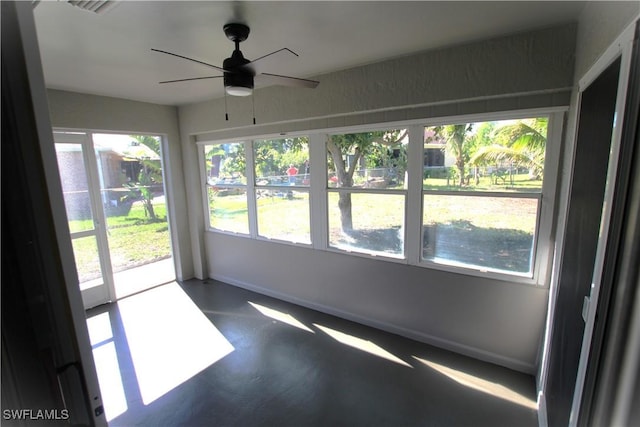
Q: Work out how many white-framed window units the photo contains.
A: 4